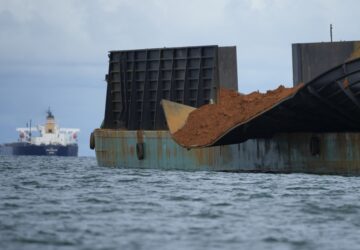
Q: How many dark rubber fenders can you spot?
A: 3